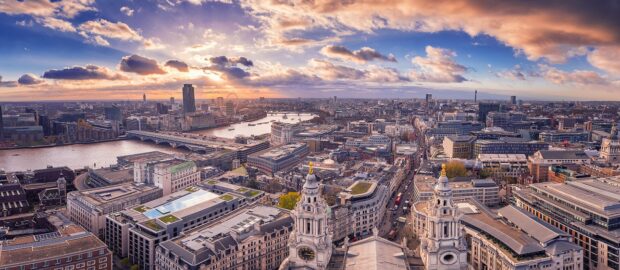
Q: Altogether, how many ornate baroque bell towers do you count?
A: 2